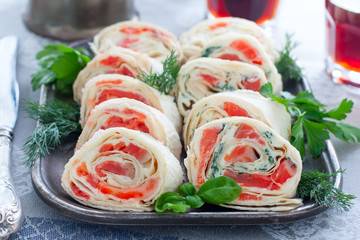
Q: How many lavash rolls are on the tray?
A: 10